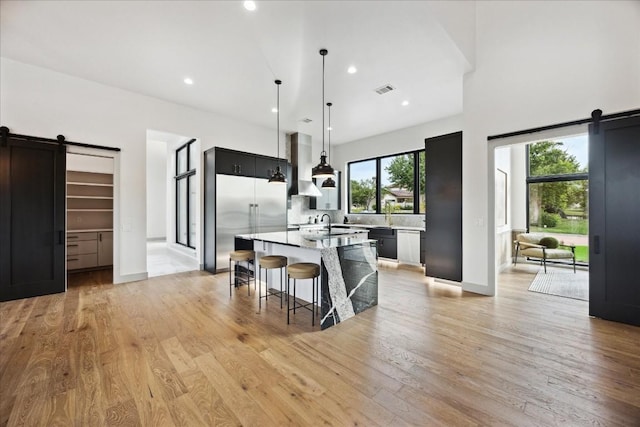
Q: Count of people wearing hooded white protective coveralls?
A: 0